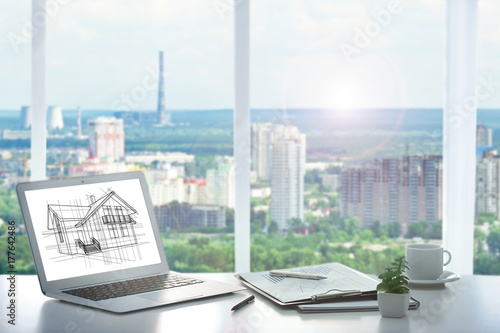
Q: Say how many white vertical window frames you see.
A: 3